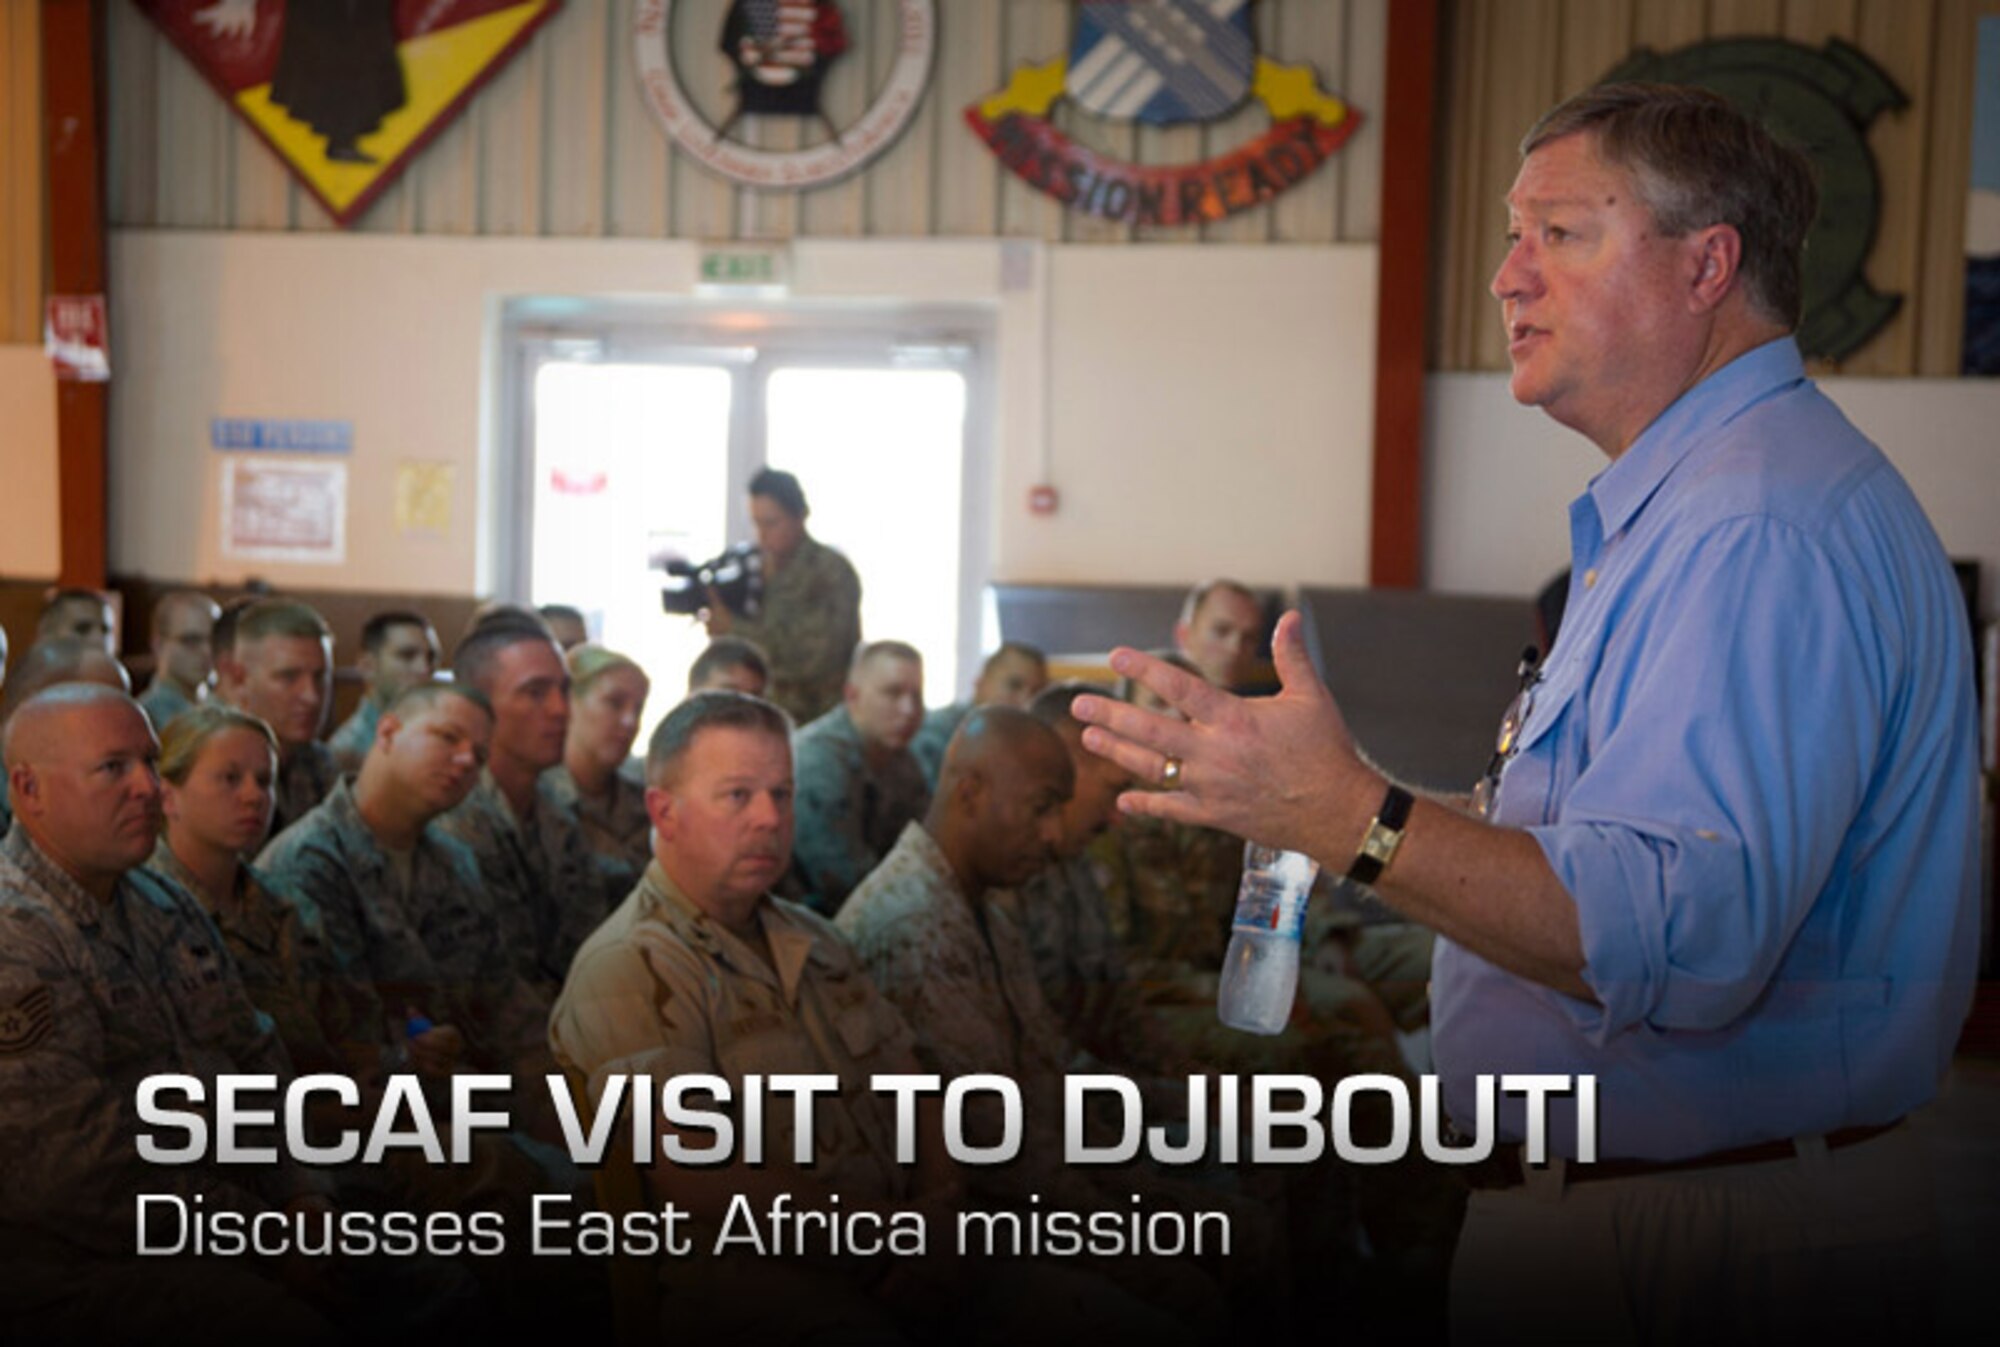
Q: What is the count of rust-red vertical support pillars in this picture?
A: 2